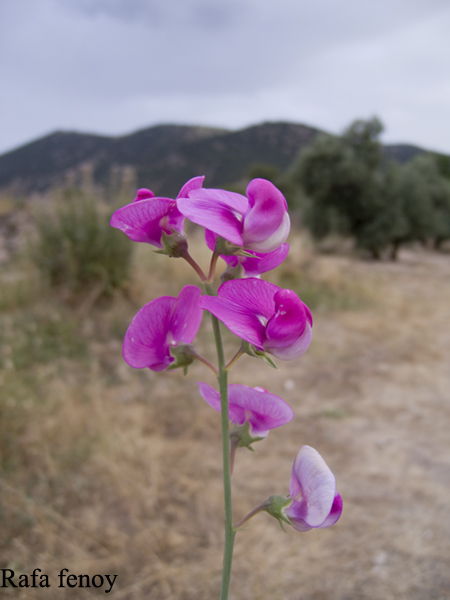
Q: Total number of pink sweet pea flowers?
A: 7